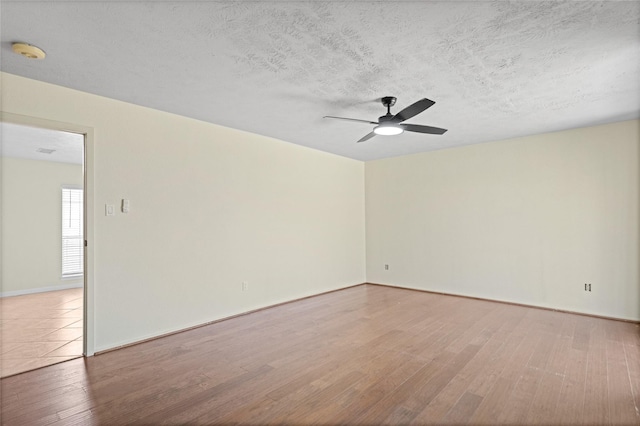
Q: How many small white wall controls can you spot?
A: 2